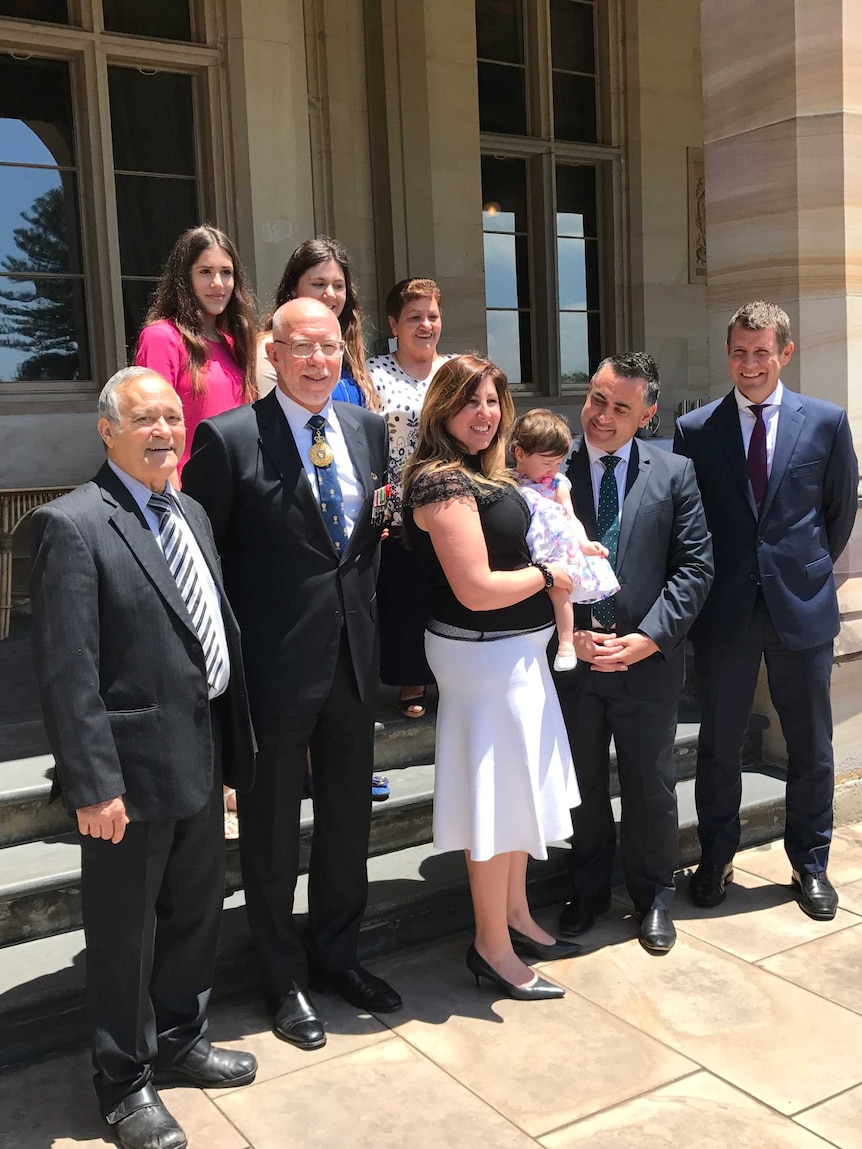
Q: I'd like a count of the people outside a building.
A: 9